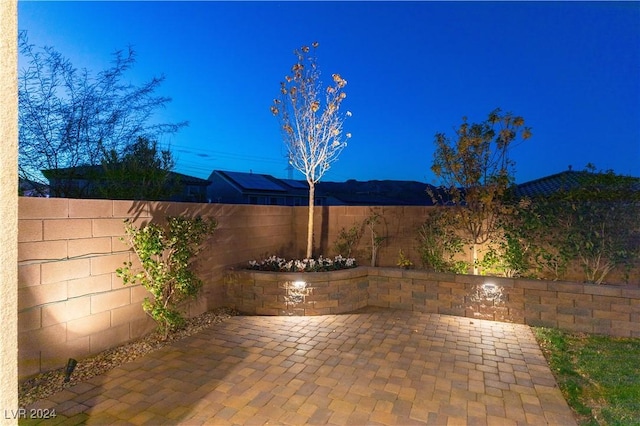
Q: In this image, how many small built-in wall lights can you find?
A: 2